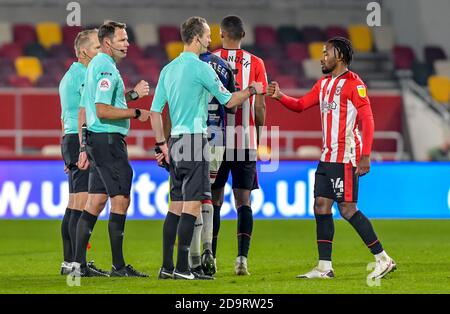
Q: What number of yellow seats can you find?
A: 7